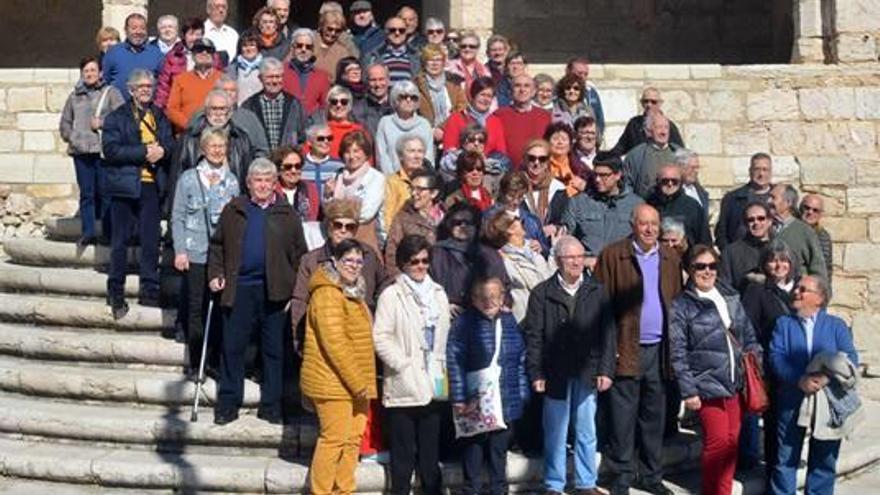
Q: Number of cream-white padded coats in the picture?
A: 1